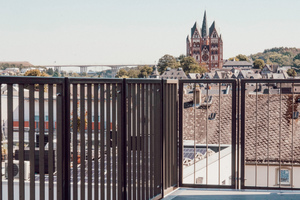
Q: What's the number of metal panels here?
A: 6